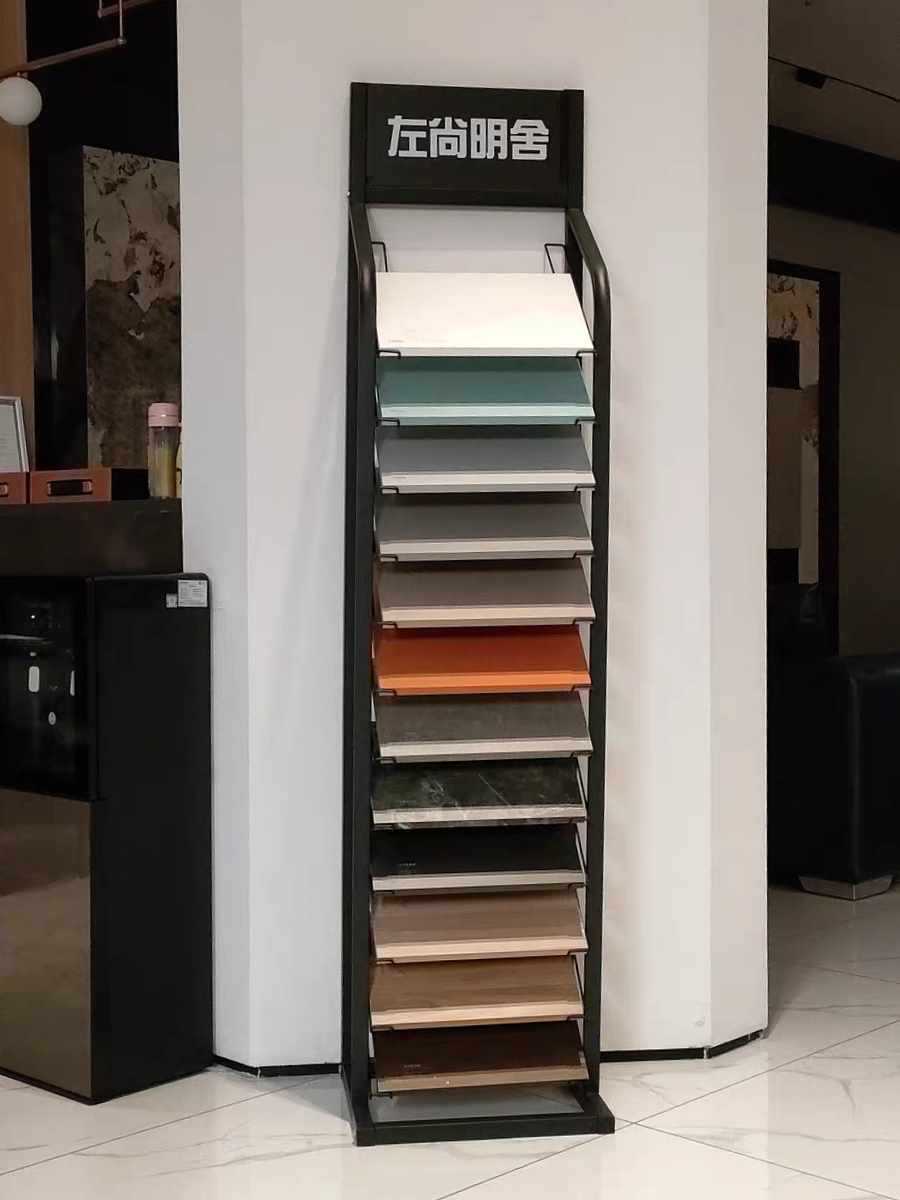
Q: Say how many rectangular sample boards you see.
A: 12